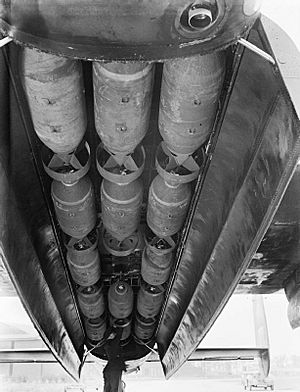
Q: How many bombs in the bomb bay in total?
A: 14